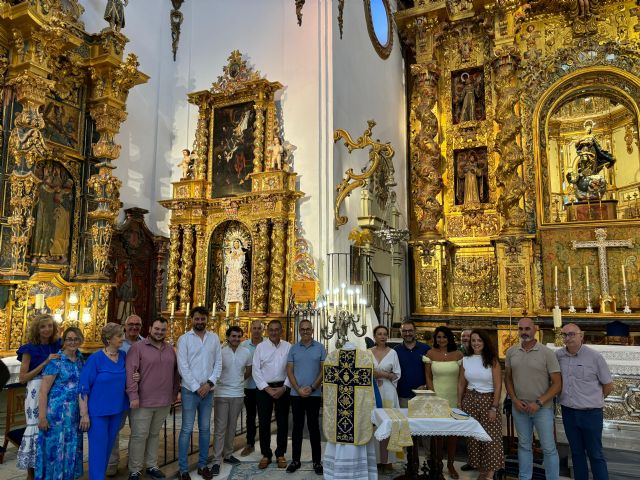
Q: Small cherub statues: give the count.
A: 2